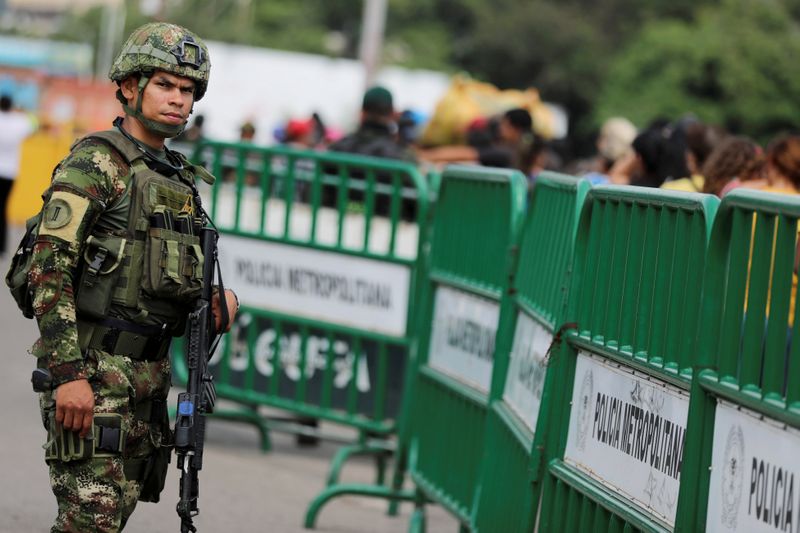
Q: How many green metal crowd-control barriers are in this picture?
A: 5